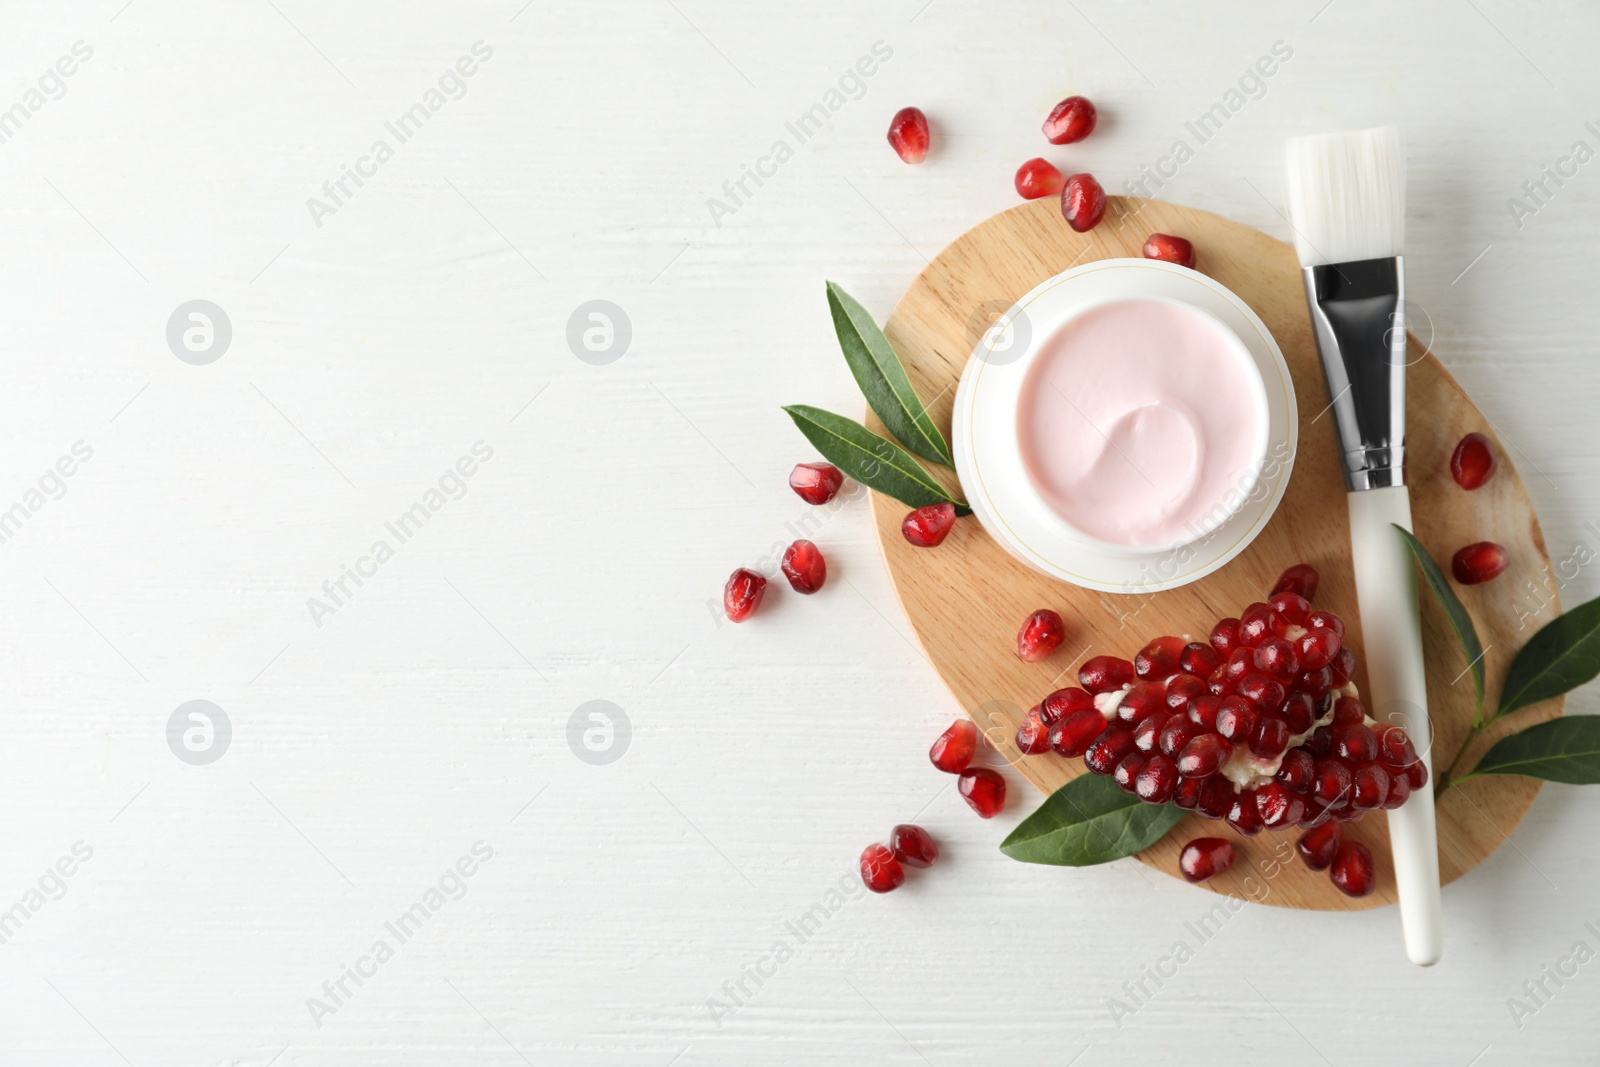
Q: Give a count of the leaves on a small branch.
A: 3